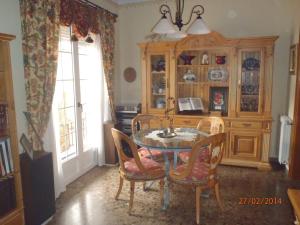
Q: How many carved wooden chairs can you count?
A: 4